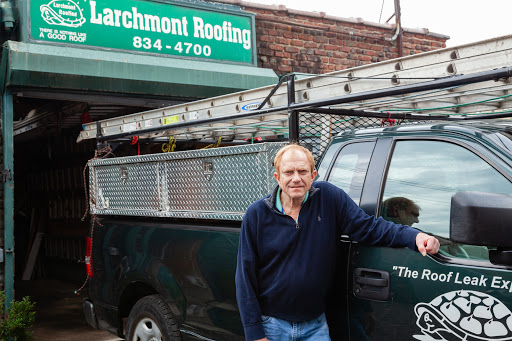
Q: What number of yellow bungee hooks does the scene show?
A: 2